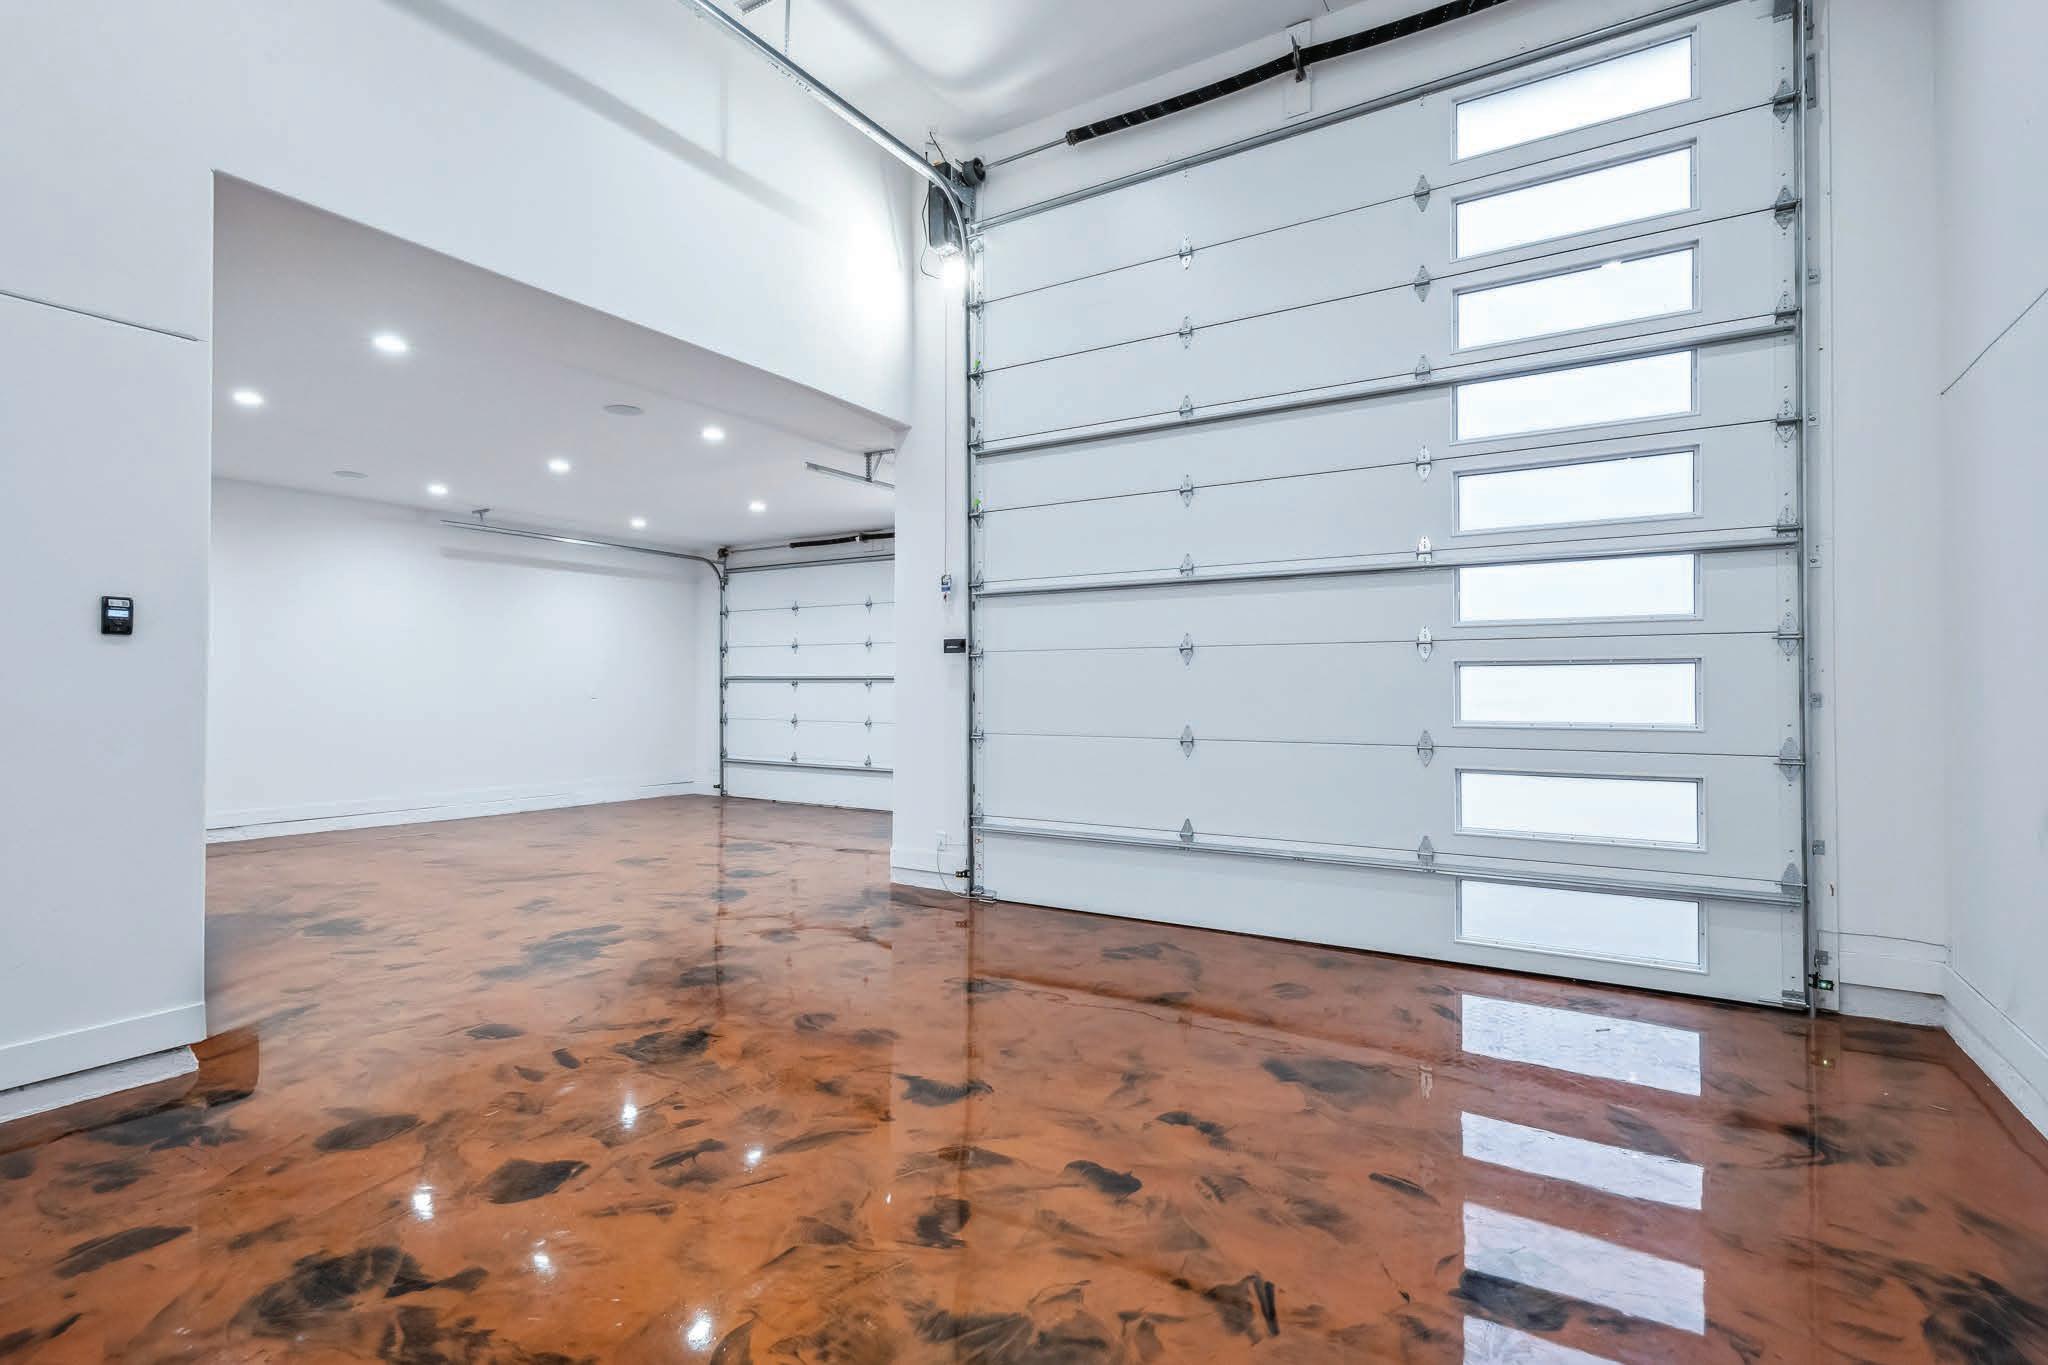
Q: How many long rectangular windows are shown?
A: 9